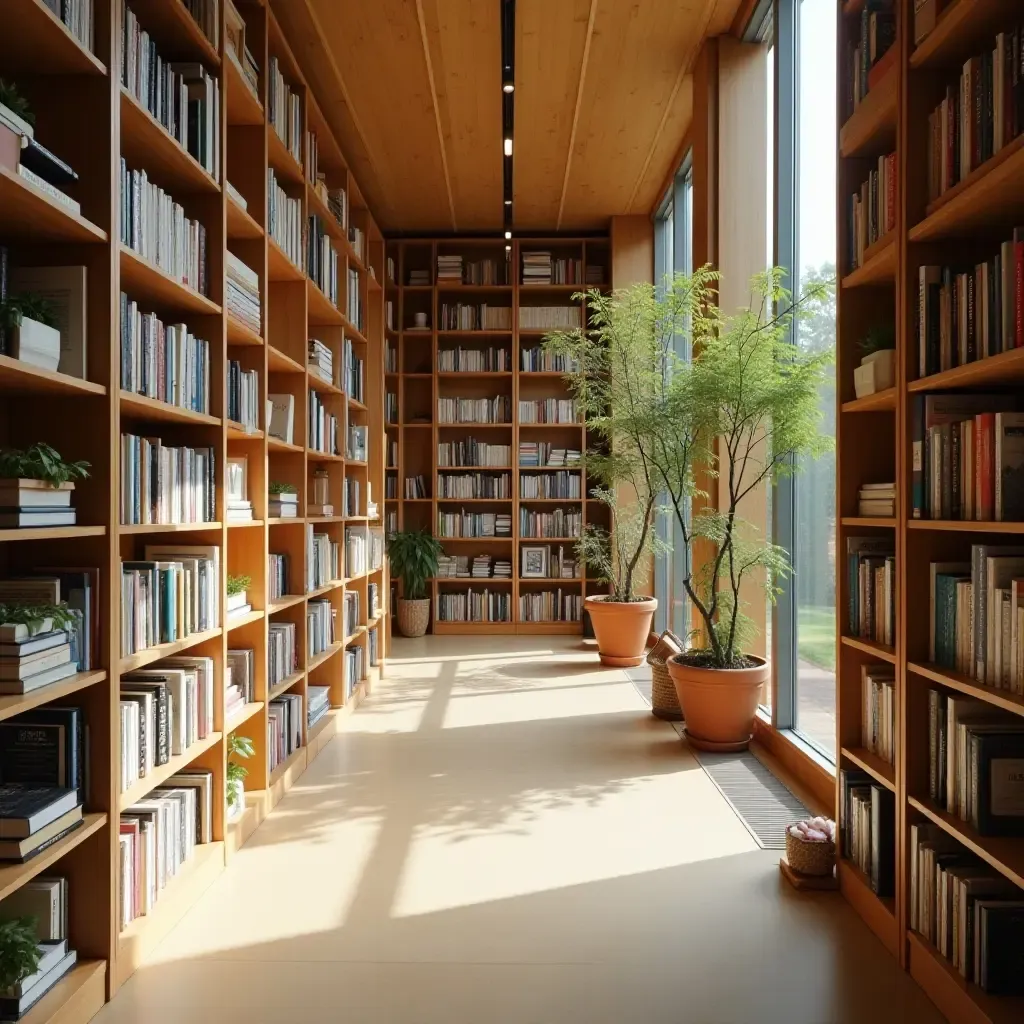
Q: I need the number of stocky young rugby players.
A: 0